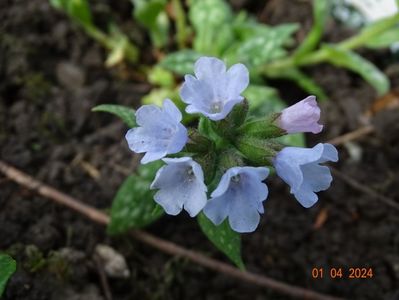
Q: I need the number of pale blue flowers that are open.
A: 5